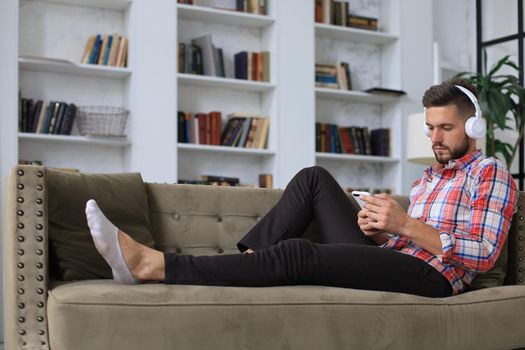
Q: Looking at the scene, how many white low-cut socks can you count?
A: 1